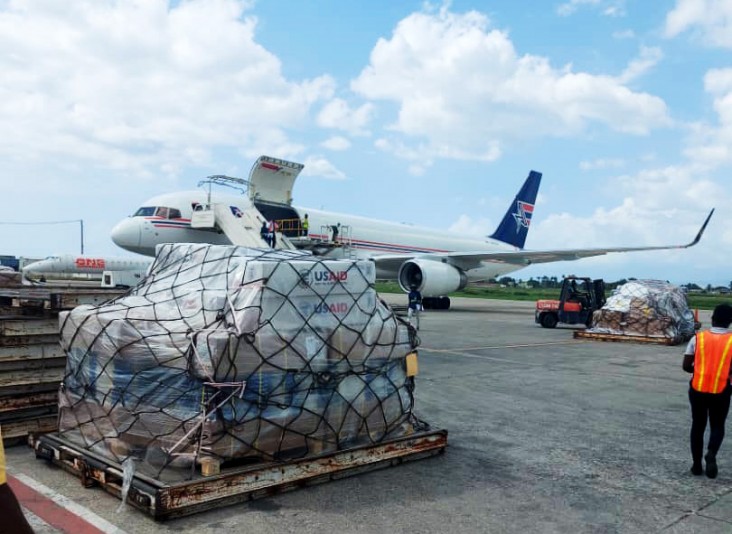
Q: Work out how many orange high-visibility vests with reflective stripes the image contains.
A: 1